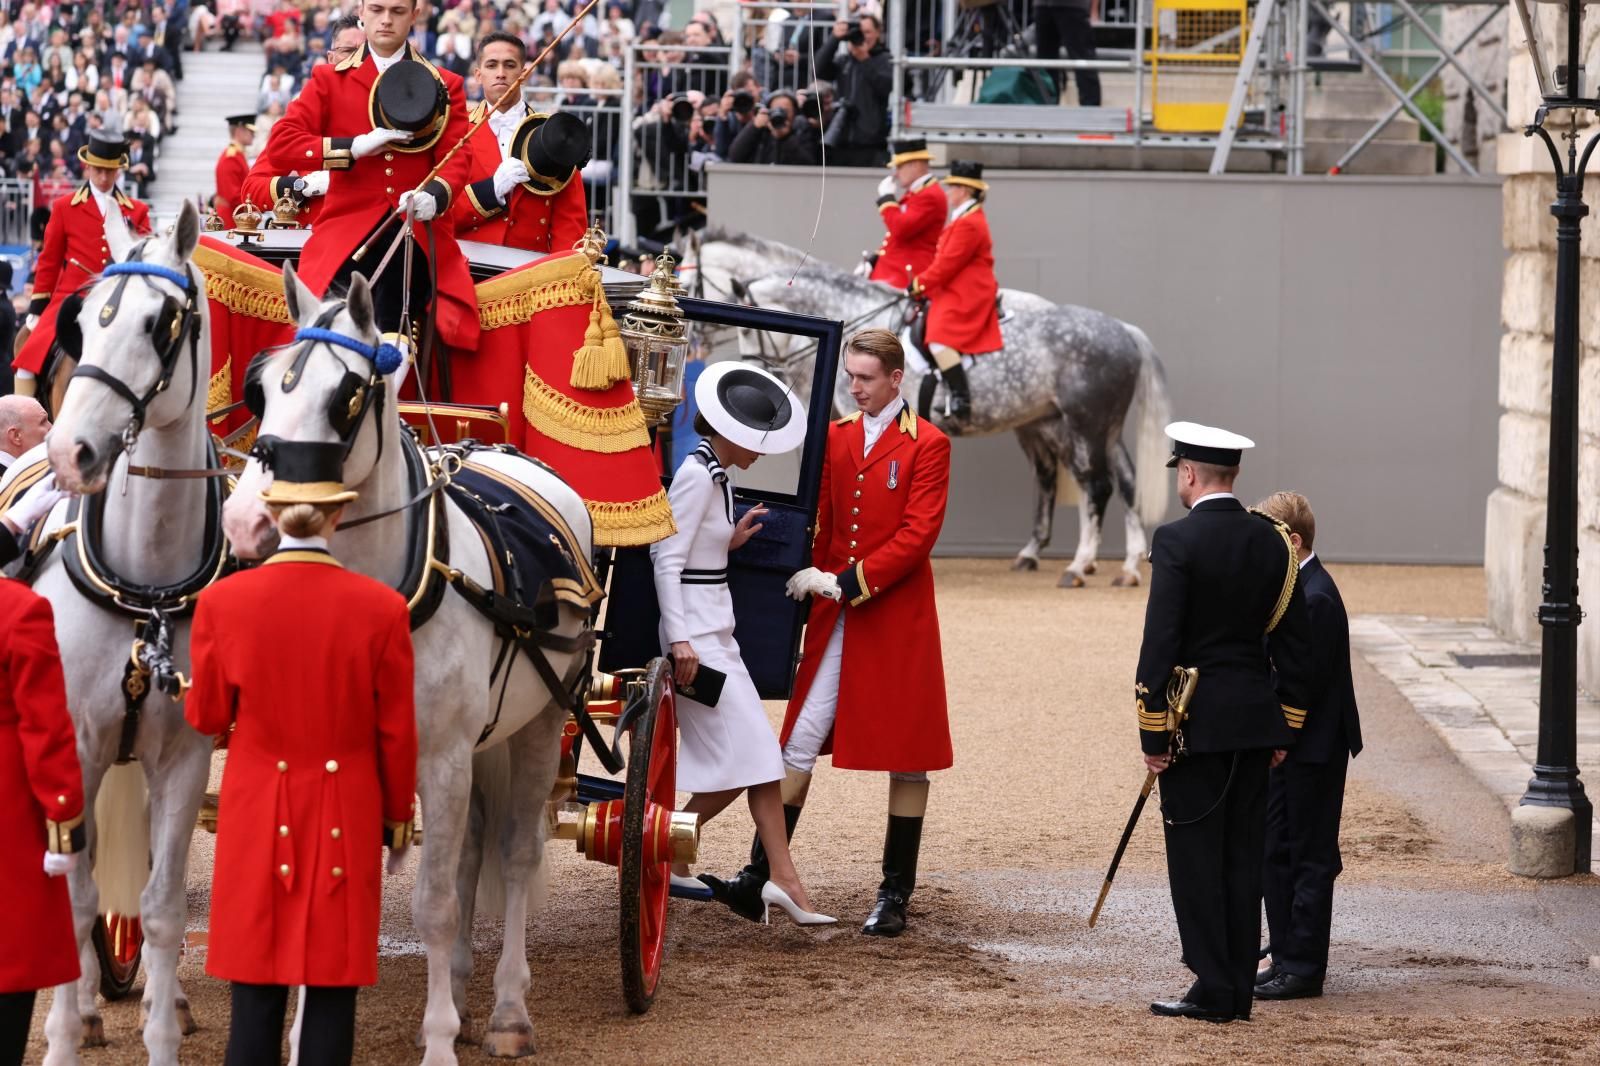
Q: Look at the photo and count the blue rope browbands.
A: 2